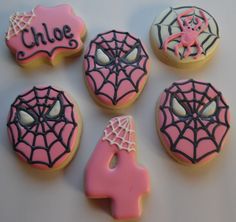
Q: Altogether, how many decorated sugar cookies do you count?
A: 6